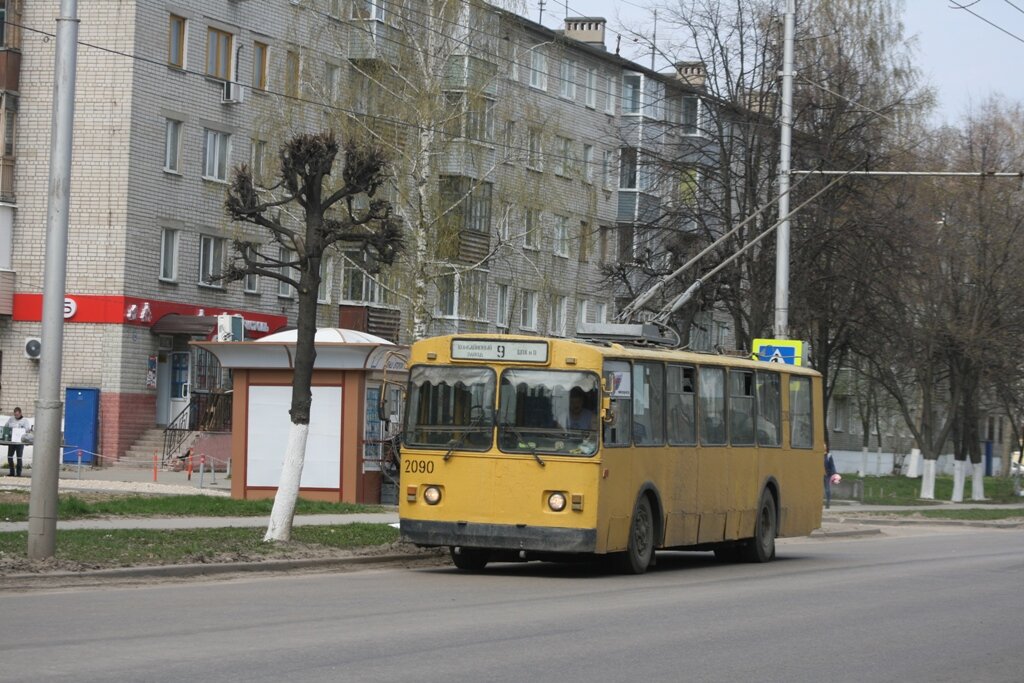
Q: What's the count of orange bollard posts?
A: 2